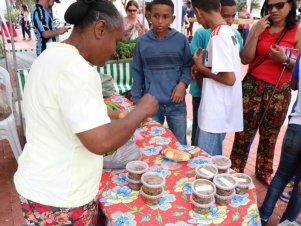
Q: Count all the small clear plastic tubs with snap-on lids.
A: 11